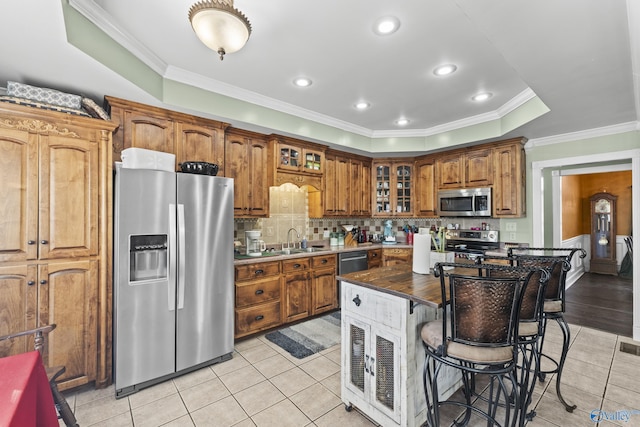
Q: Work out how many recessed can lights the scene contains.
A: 6